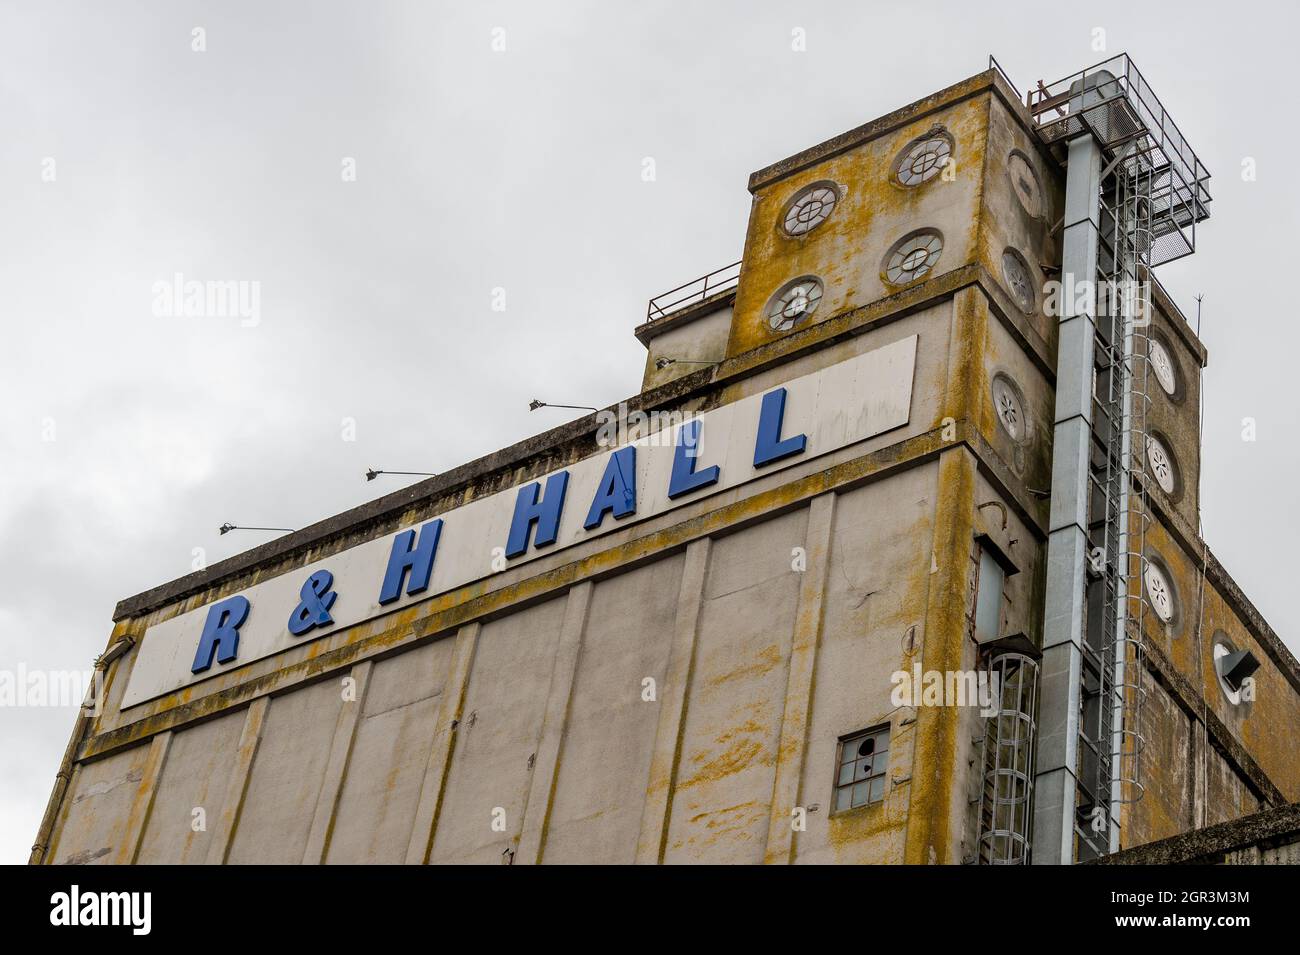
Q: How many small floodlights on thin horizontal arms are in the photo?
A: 4